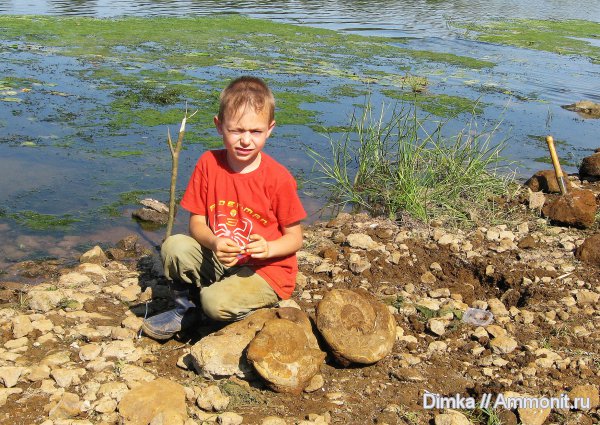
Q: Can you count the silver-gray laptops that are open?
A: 0